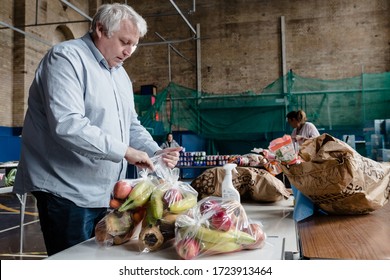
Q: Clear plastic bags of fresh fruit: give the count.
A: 3